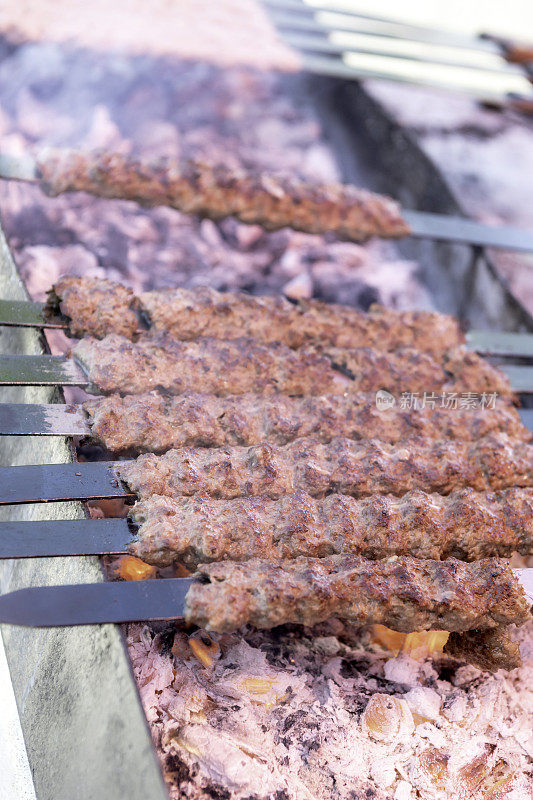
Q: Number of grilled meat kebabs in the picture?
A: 7